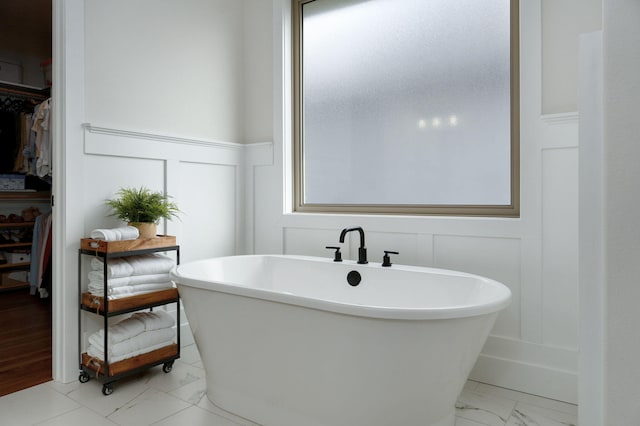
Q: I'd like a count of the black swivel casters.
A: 3